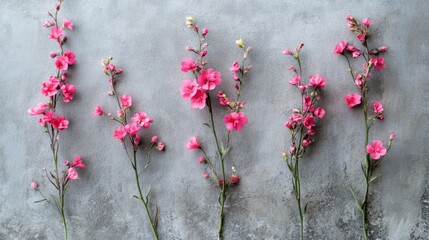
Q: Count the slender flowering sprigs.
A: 5